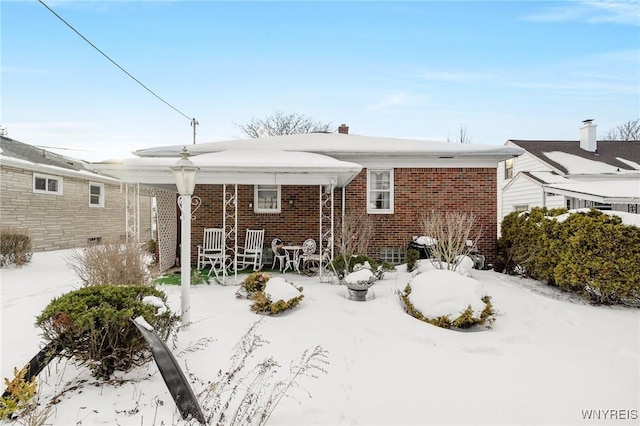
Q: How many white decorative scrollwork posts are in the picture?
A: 3